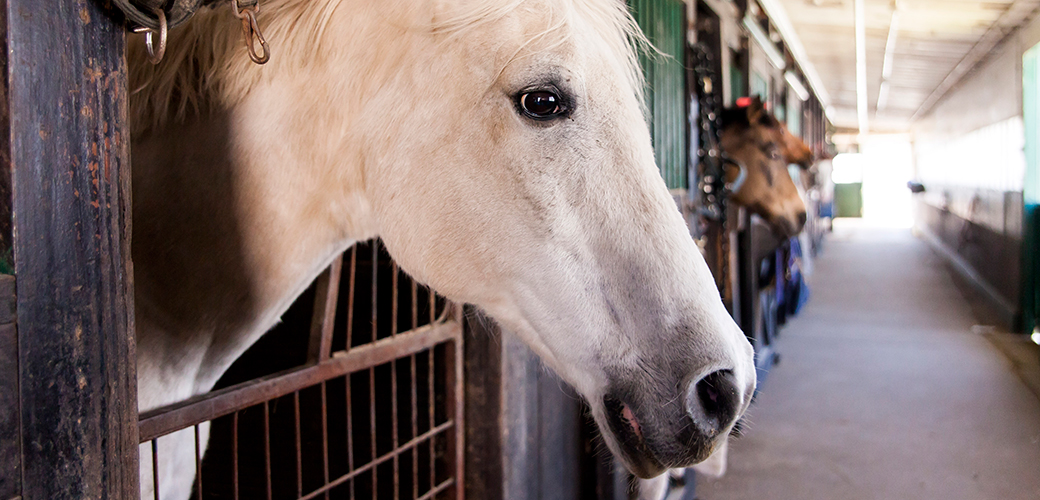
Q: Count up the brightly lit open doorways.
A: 1